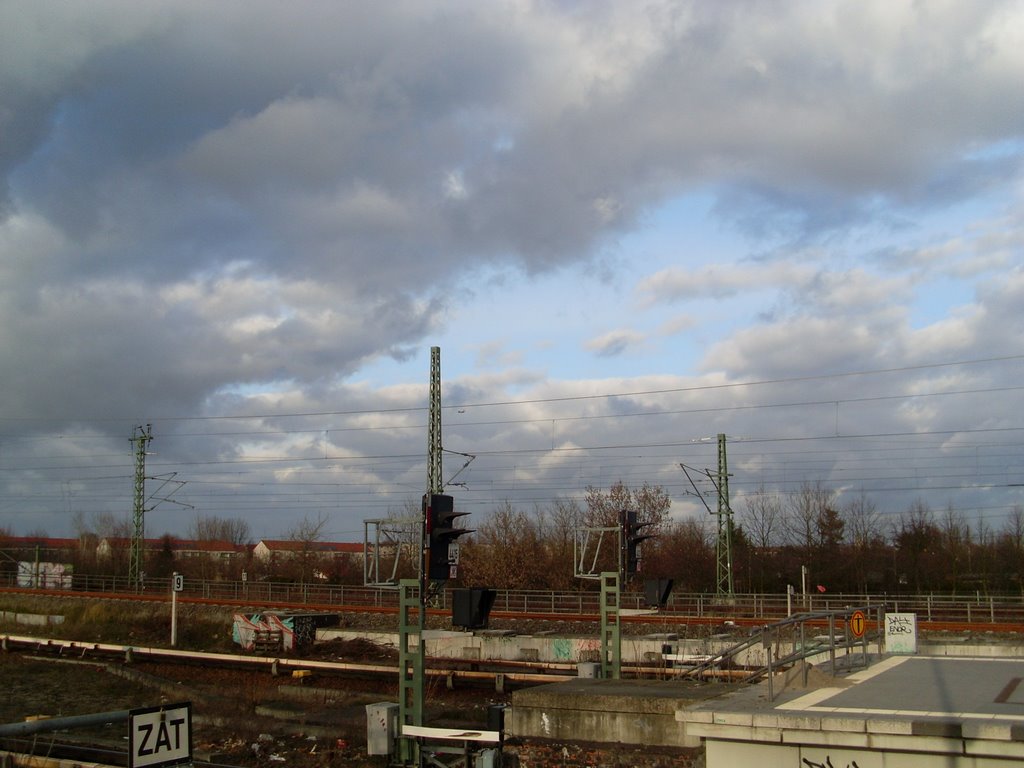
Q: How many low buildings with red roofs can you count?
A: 3